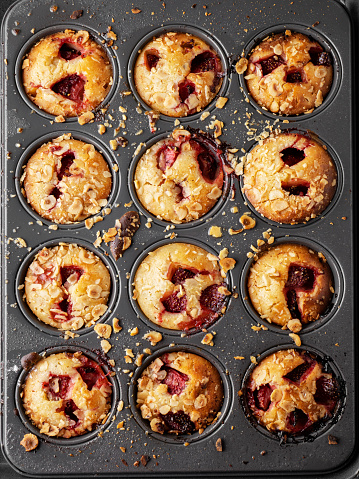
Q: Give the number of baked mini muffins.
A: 12